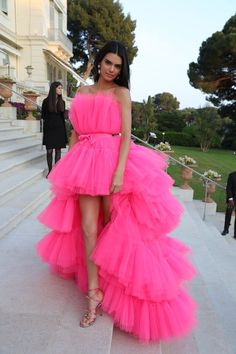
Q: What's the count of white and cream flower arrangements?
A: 3